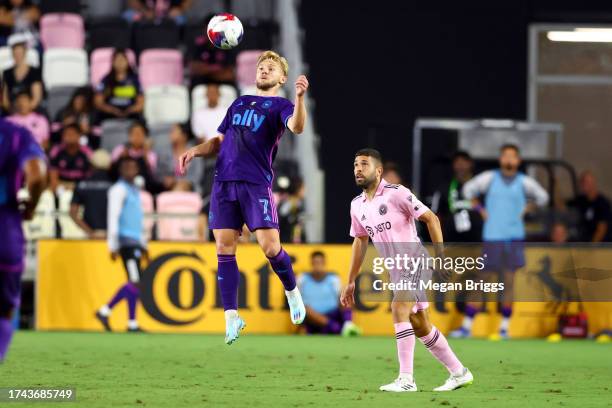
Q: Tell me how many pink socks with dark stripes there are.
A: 2